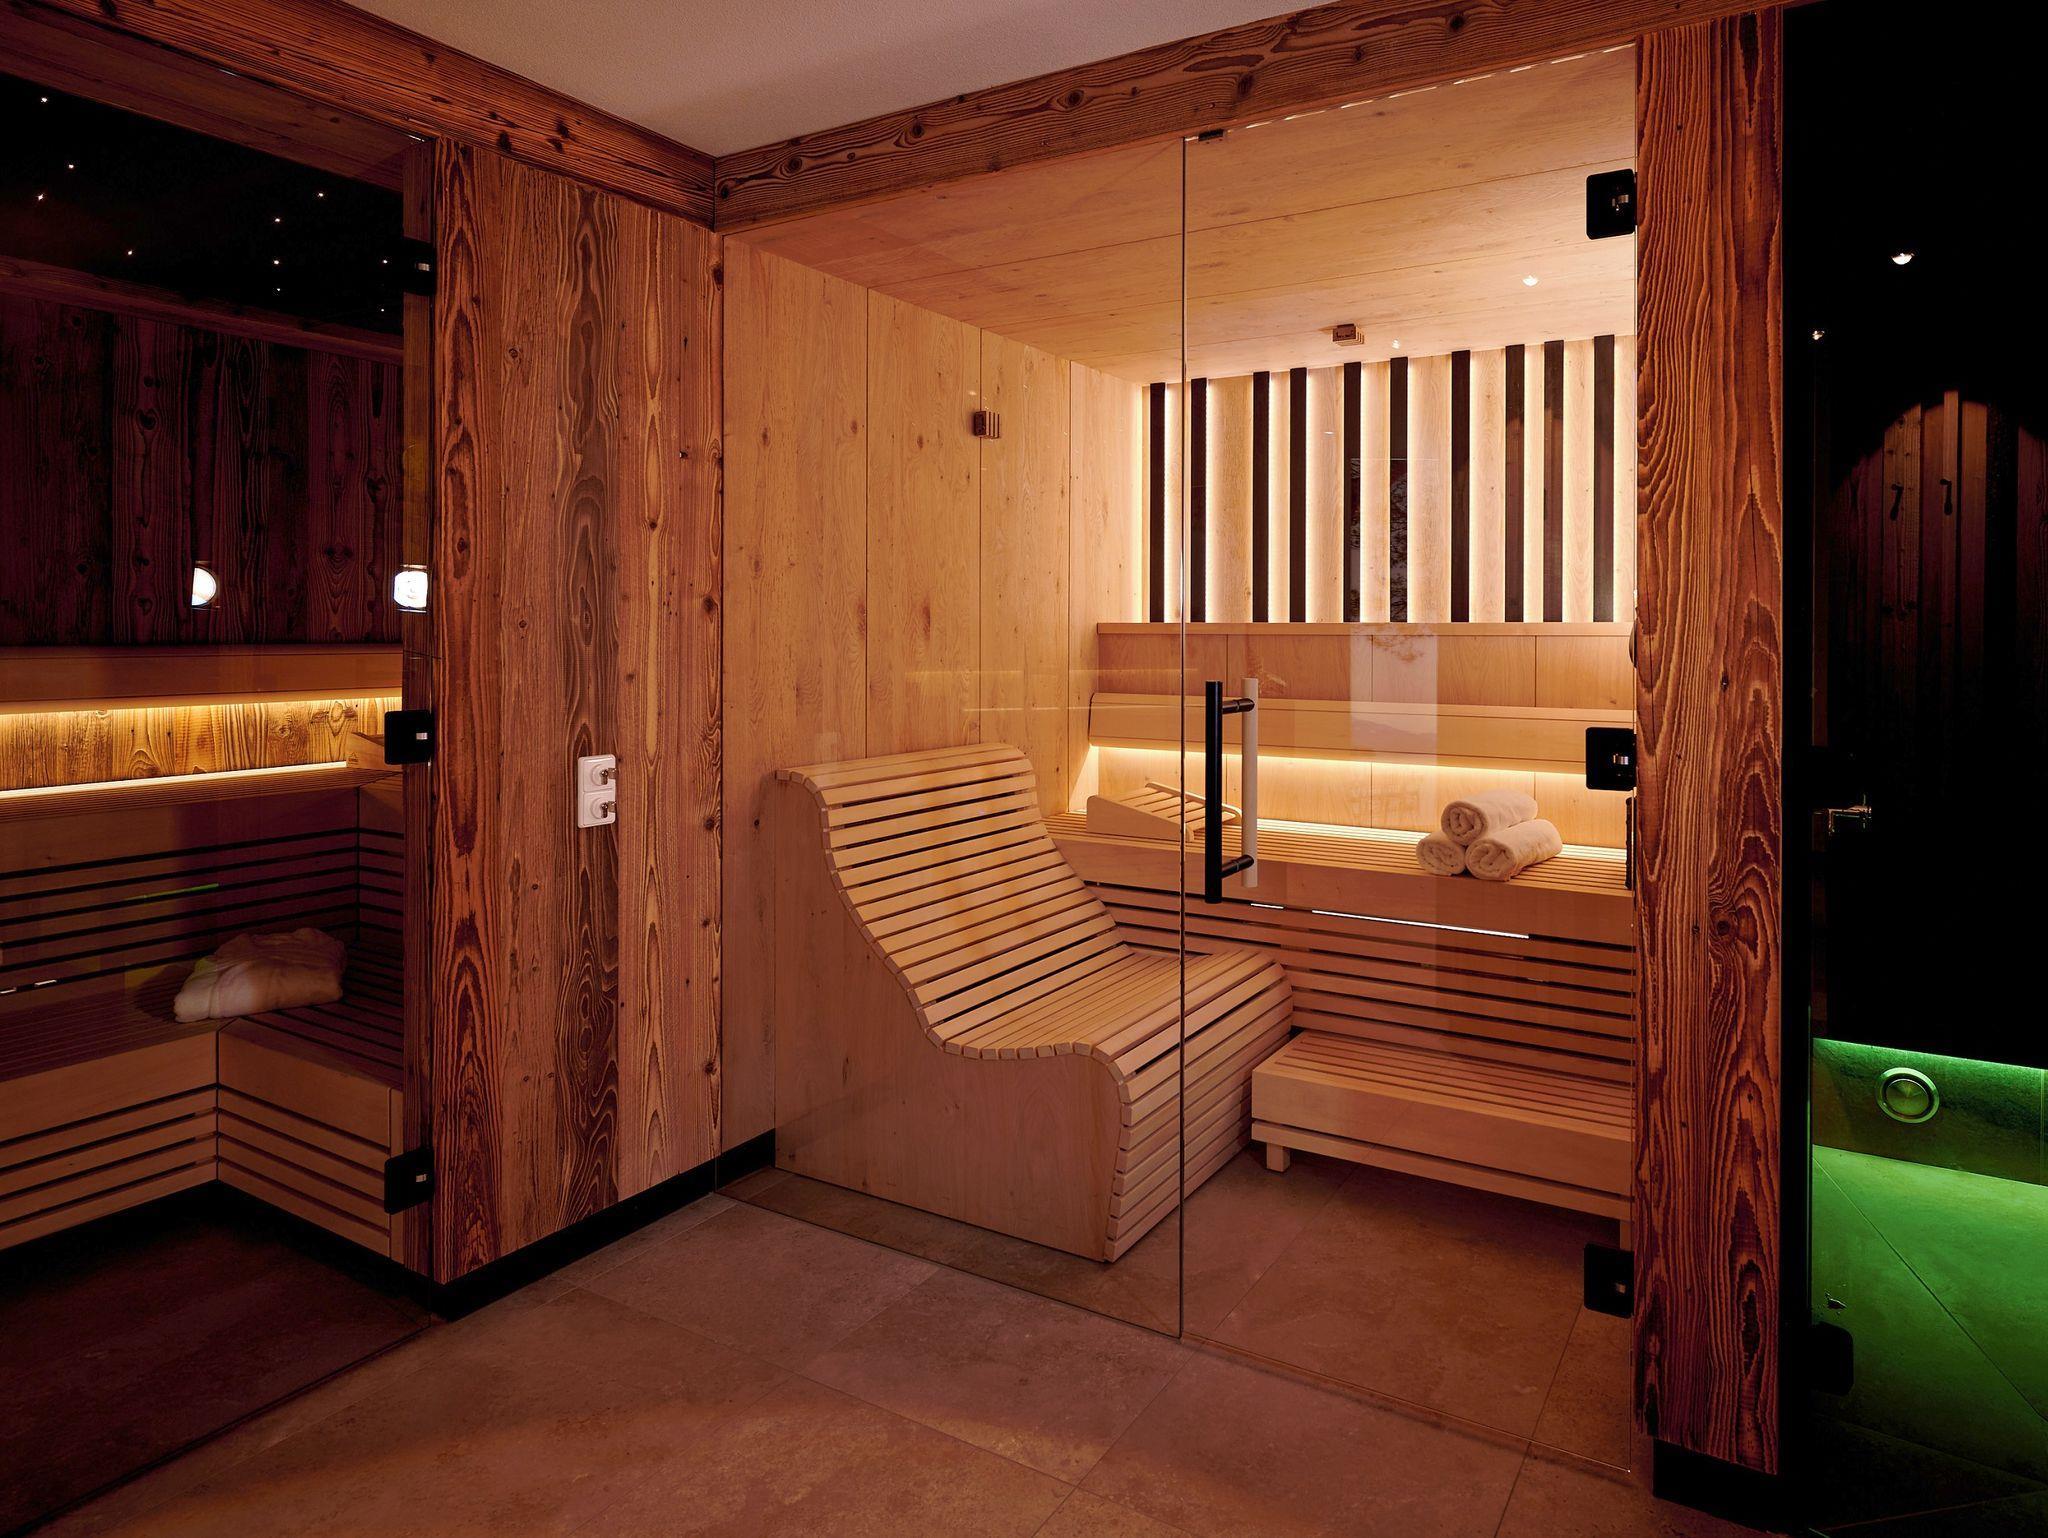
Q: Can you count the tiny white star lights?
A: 10